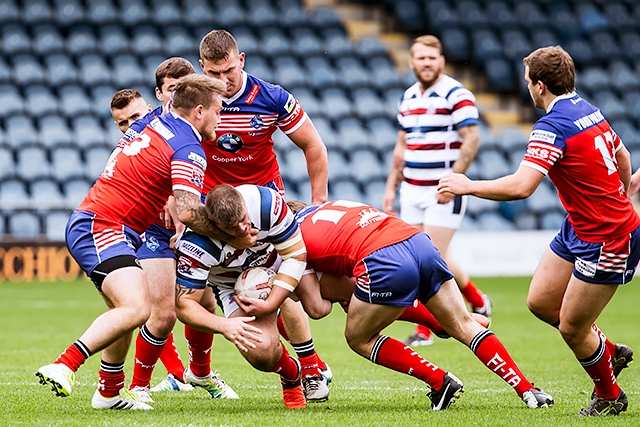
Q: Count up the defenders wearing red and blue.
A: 6